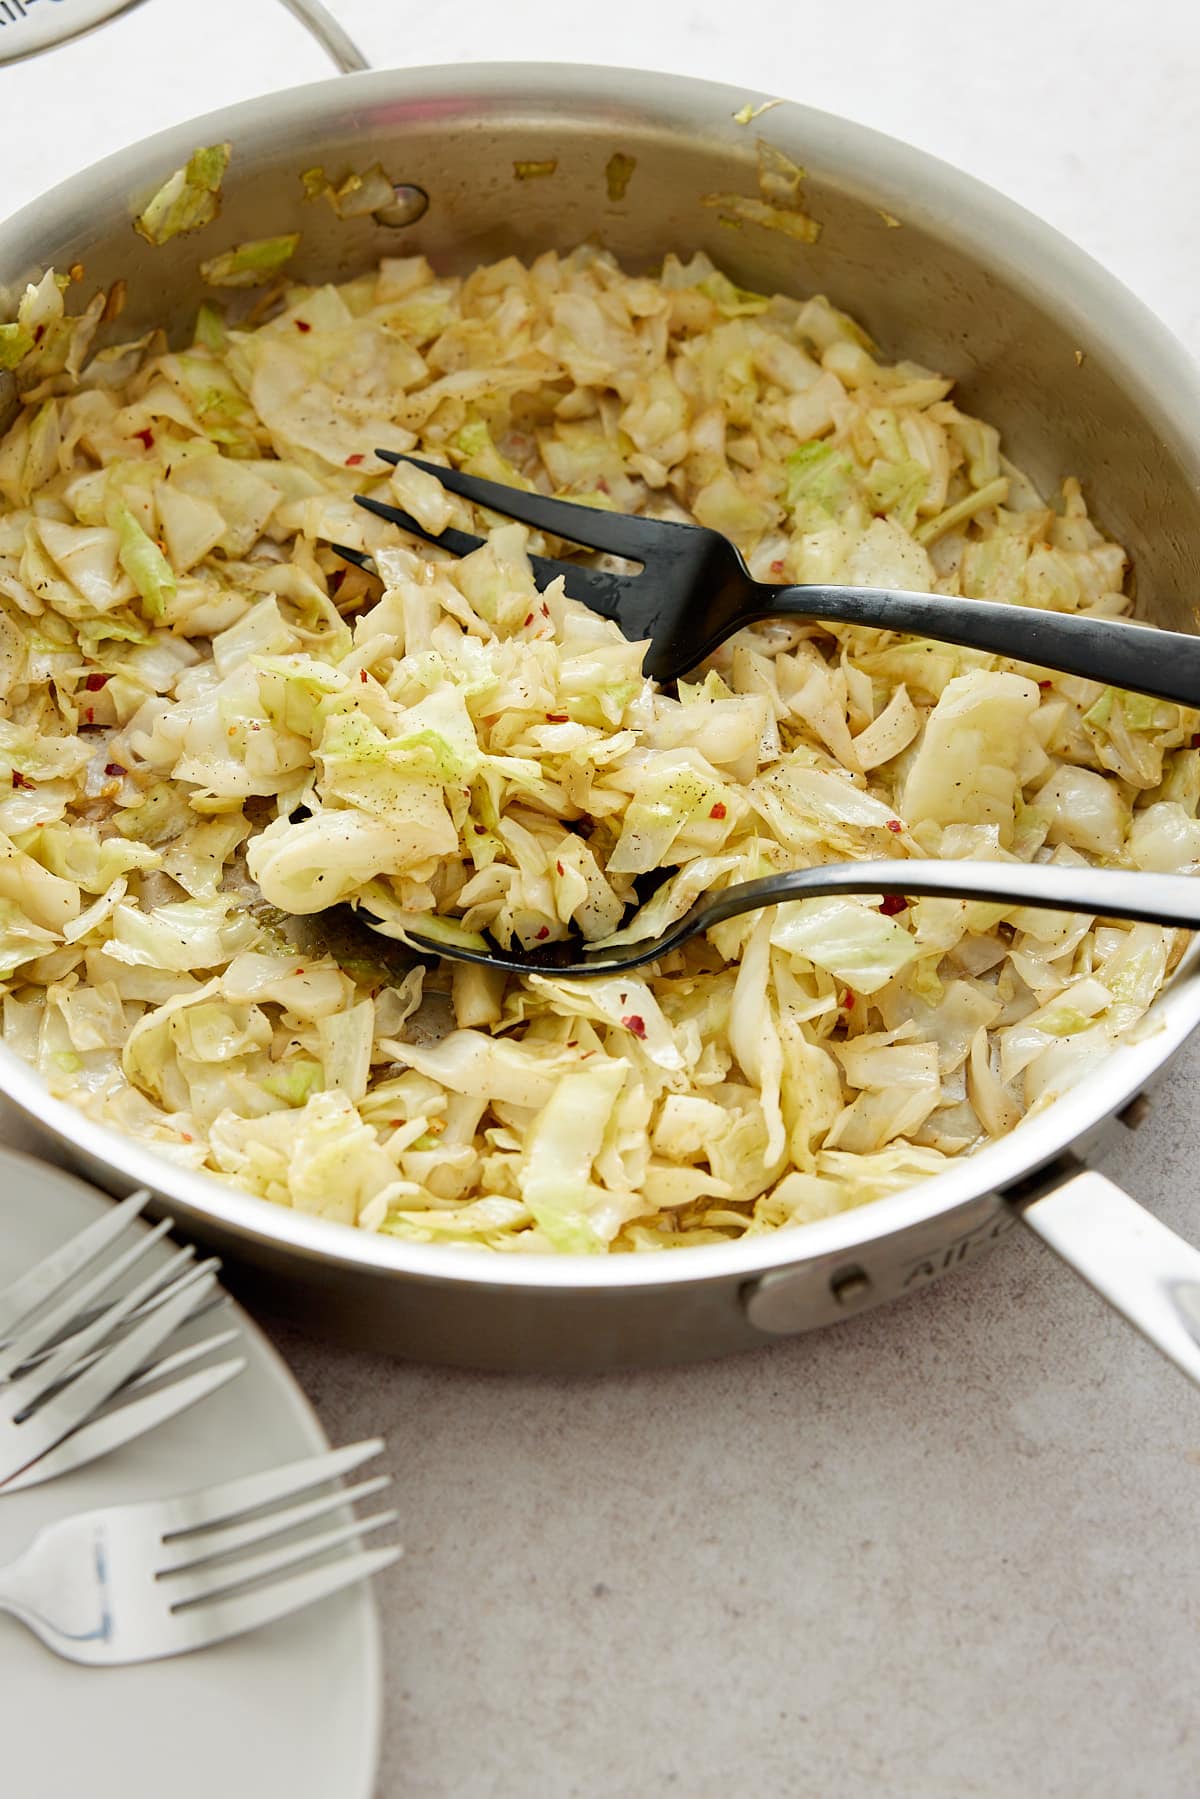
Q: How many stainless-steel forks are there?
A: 3